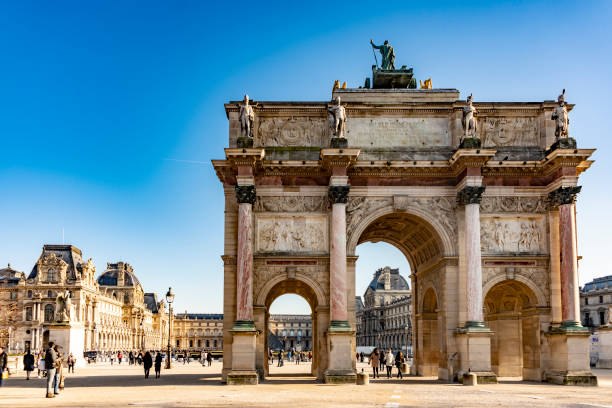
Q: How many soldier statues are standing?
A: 4